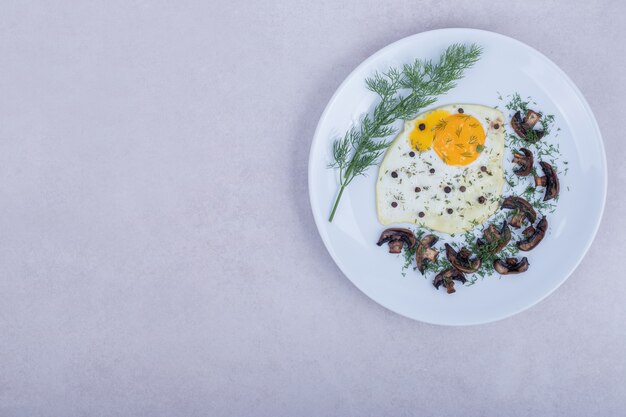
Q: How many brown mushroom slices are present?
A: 11